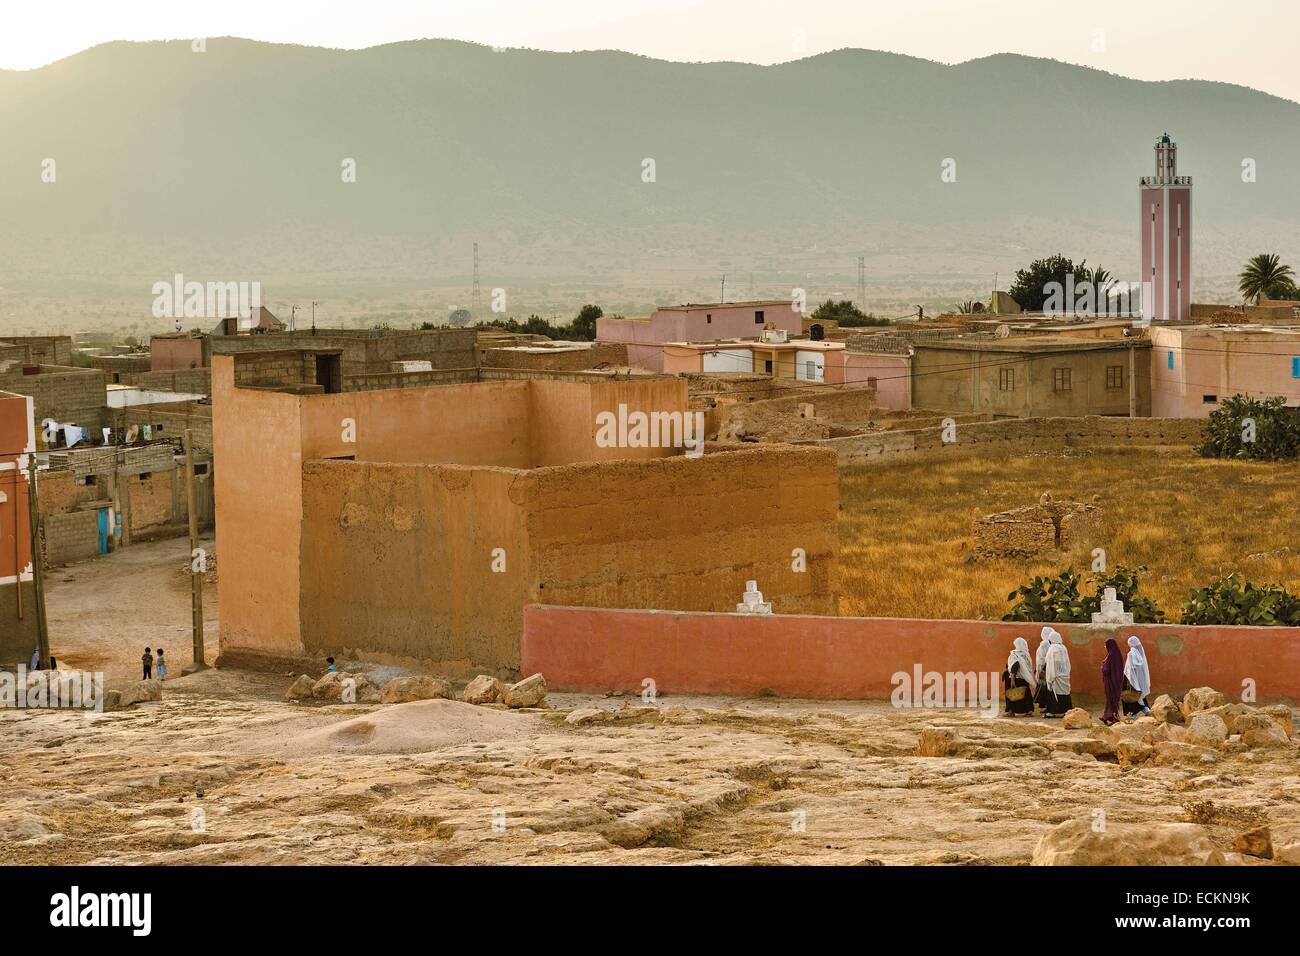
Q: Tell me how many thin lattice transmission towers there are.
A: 2